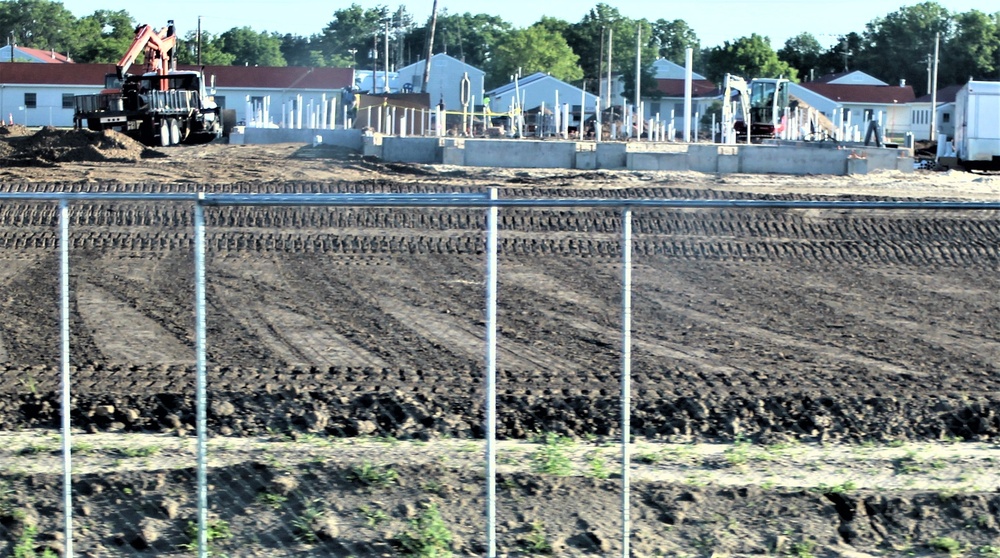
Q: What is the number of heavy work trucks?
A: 2